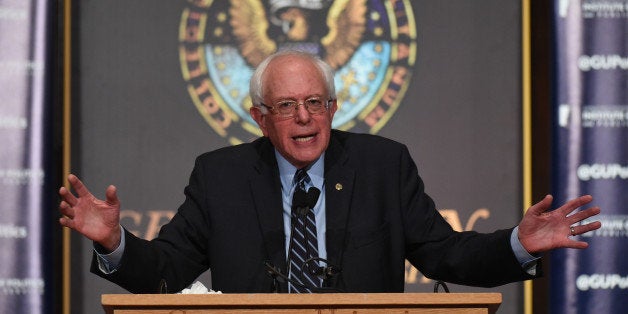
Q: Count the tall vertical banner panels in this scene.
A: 2